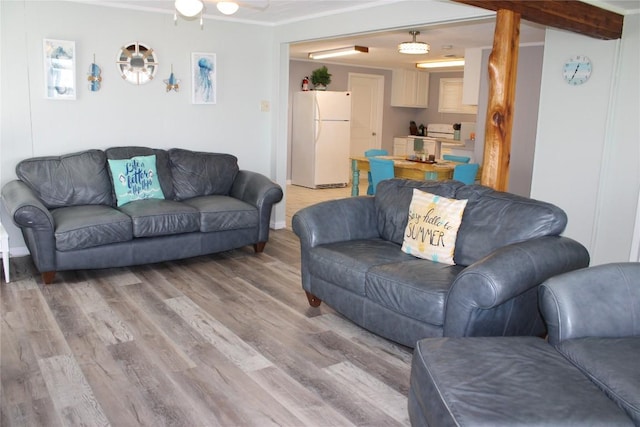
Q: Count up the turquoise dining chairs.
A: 4